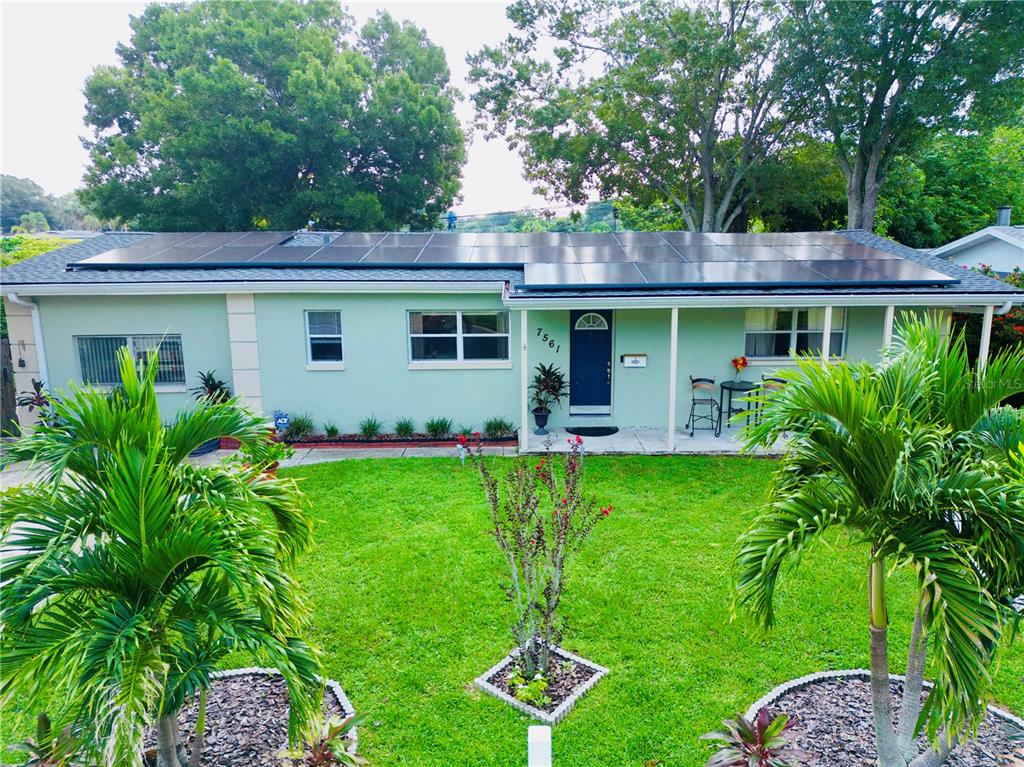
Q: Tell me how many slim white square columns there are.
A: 5